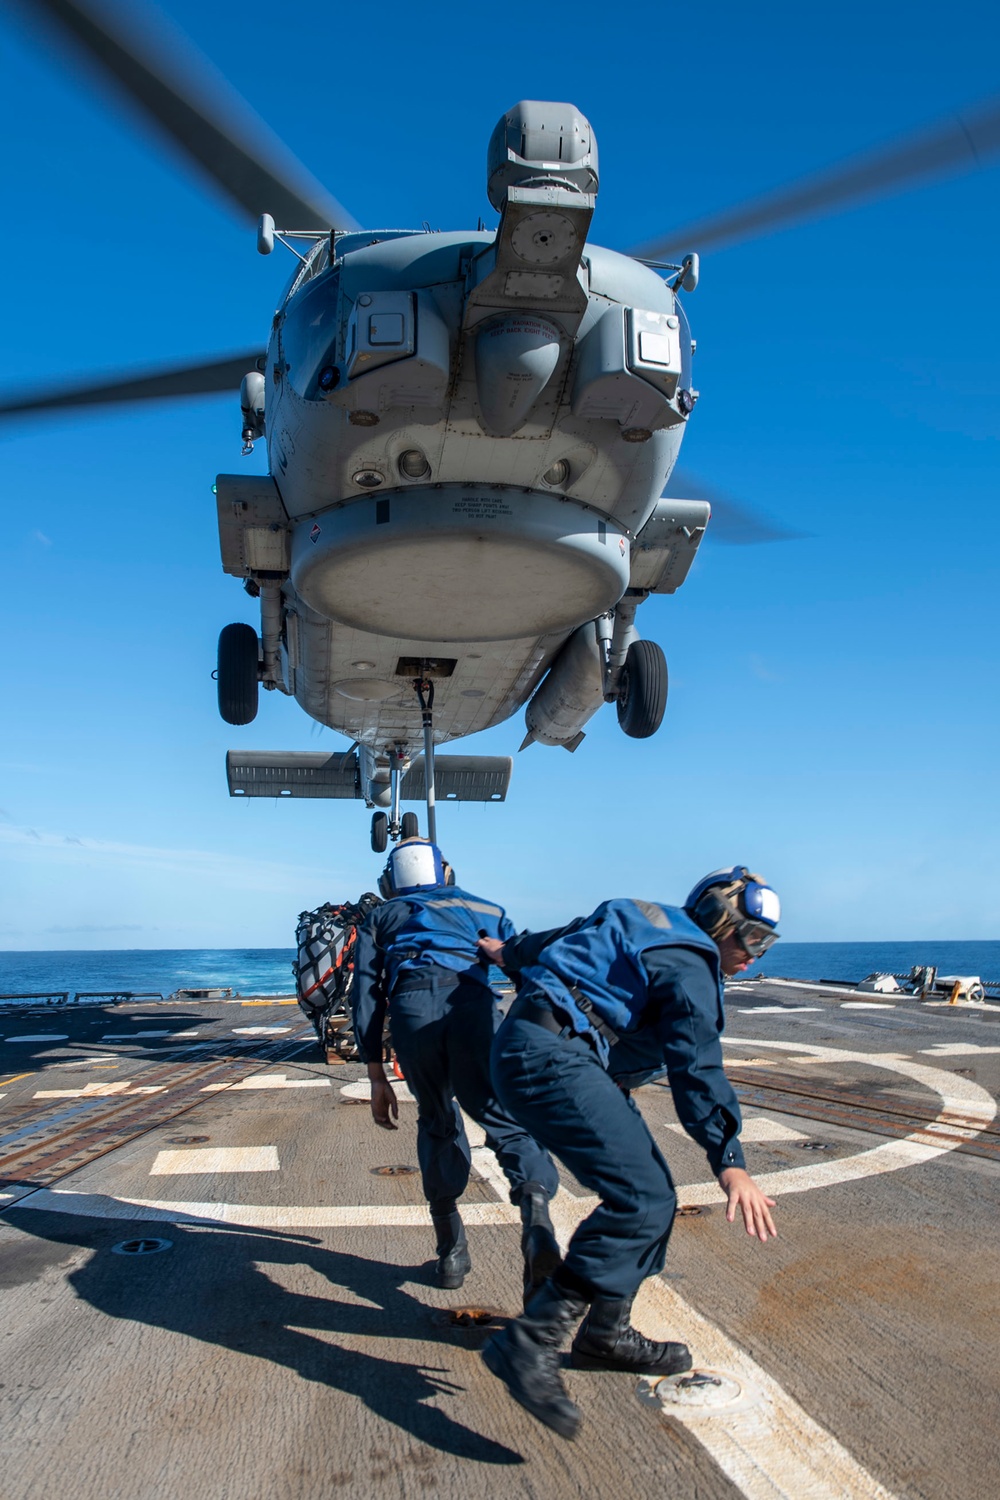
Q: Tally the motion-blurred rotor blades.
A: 4